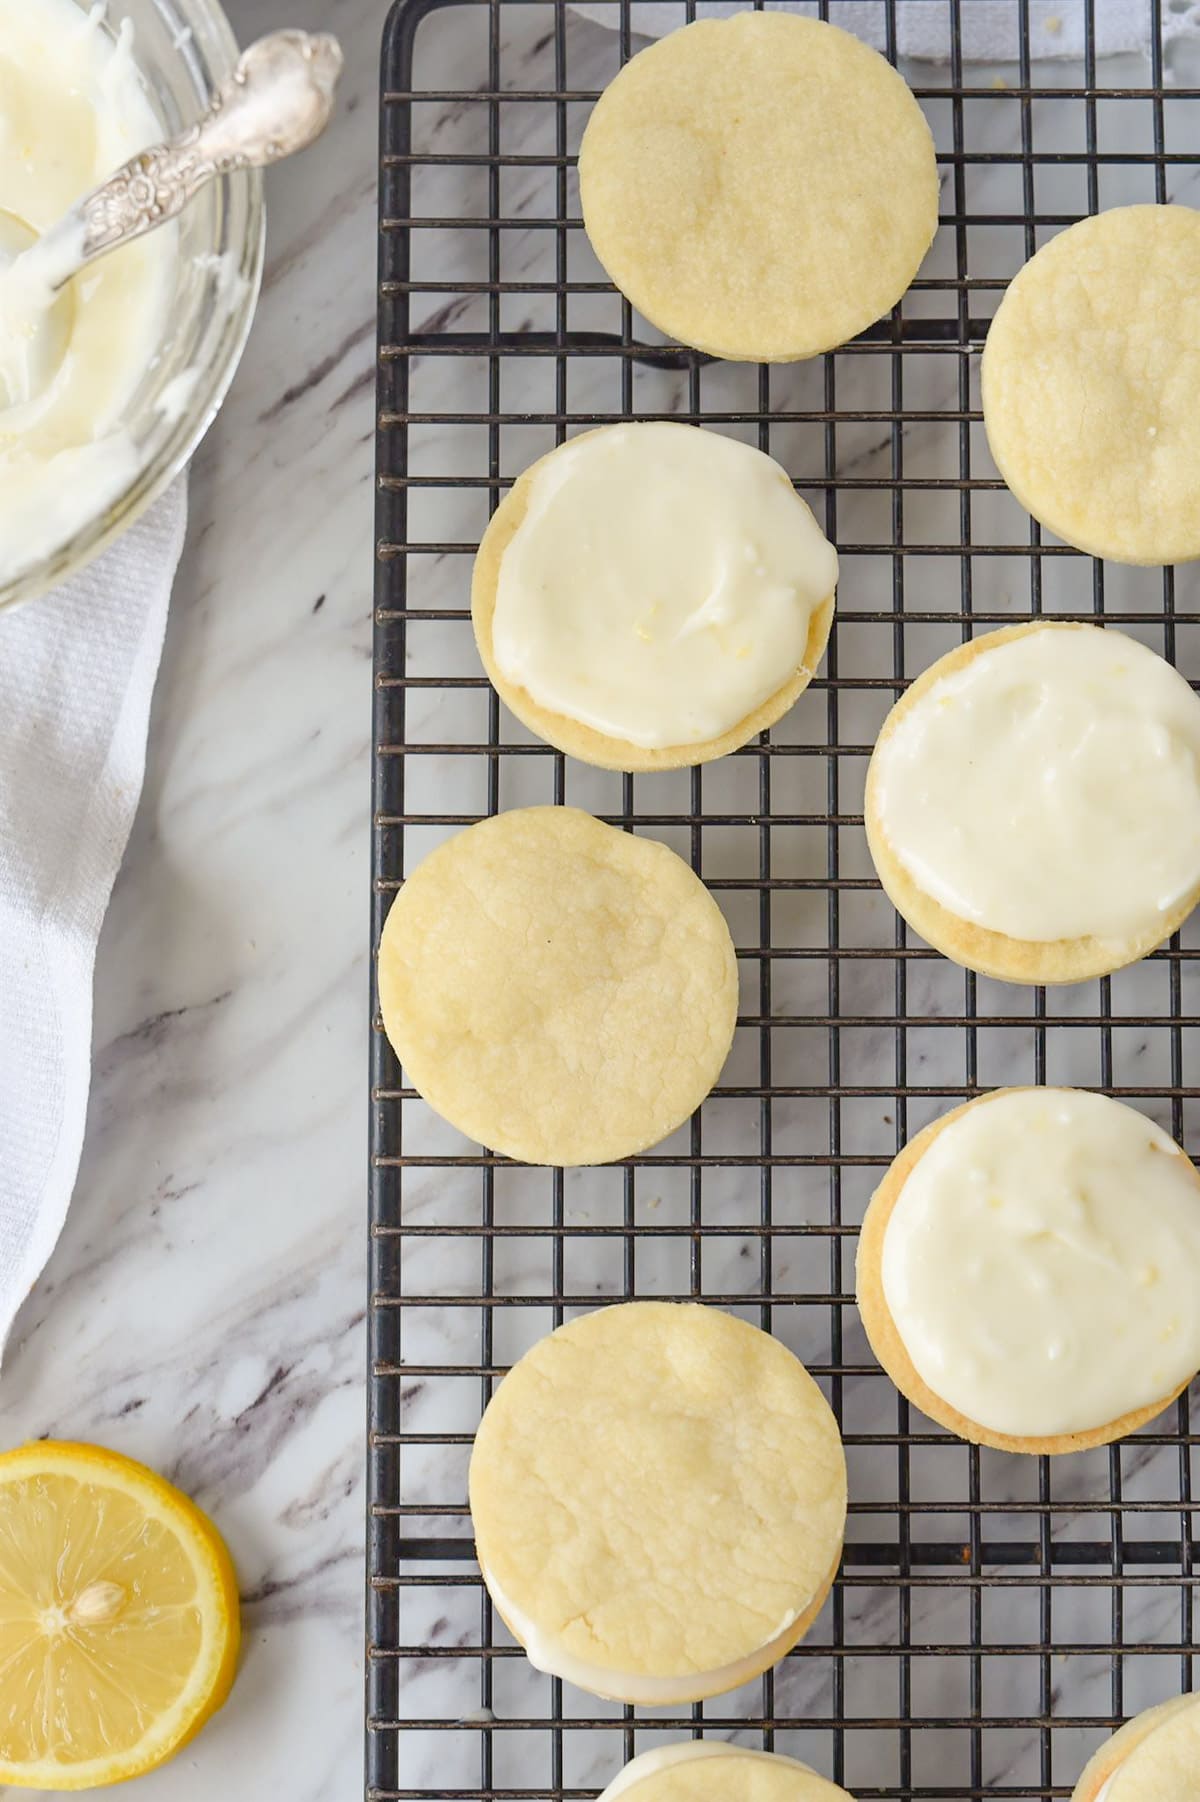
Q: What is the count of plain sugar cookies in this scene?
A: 3